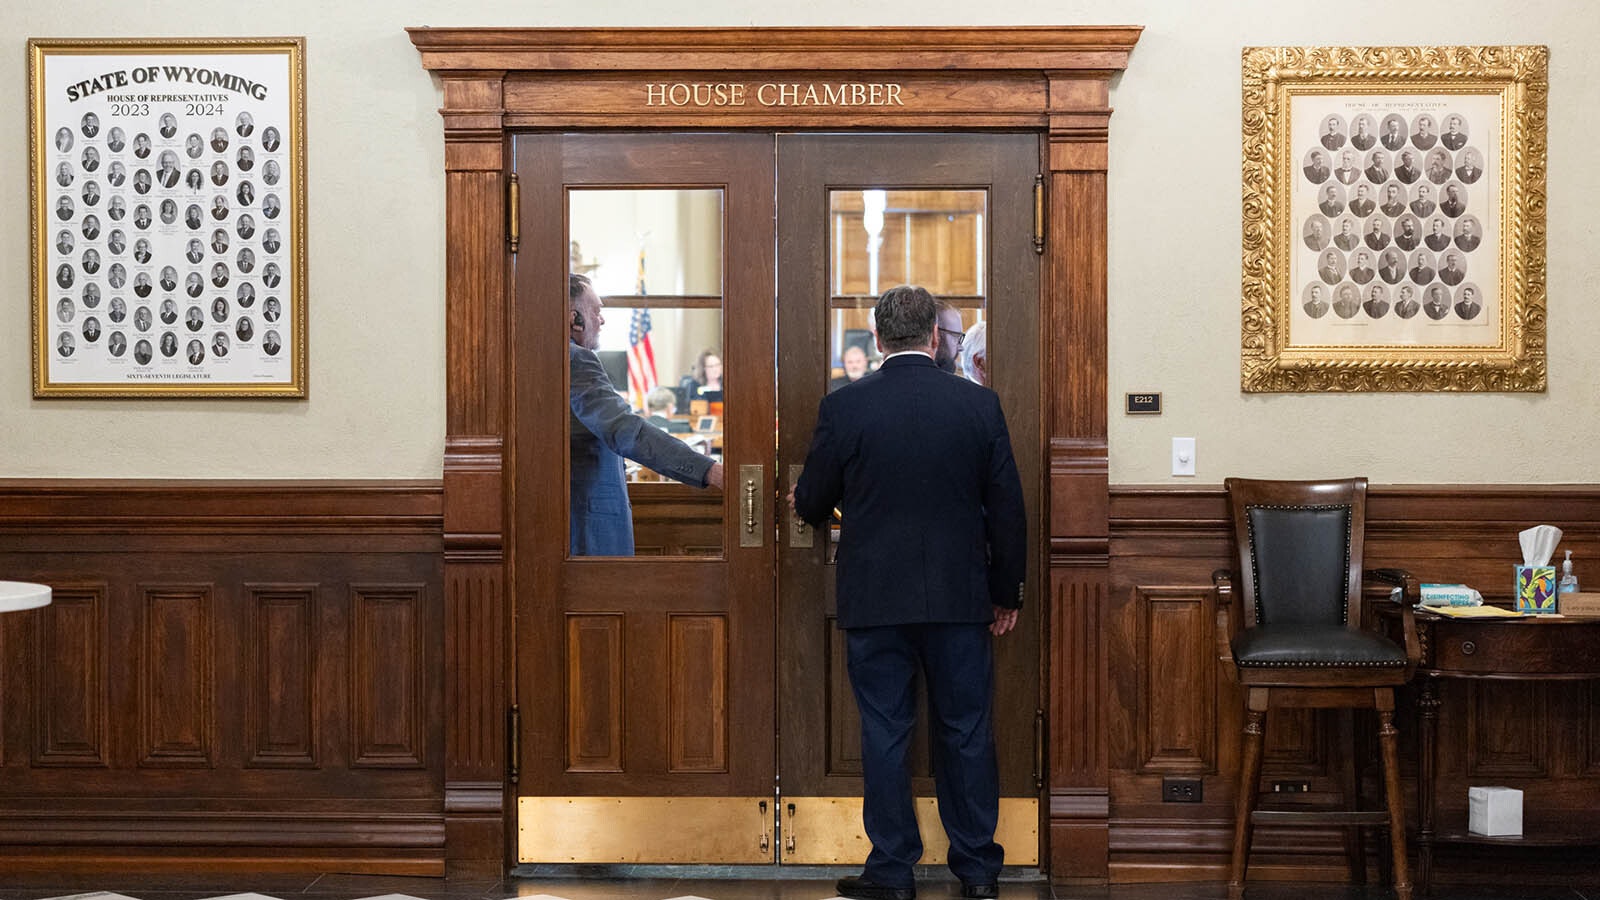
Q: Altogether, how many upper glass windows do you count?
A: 2